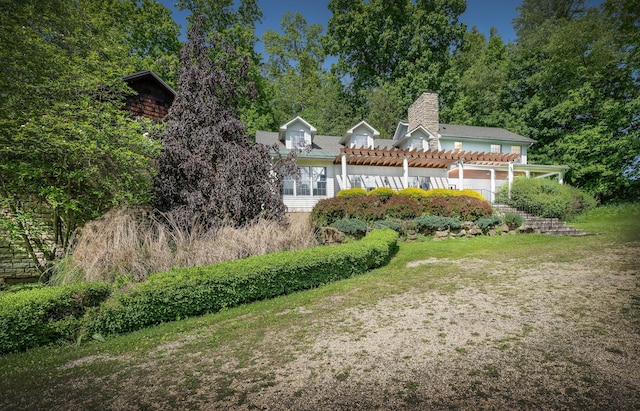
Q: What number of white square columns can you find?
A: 7